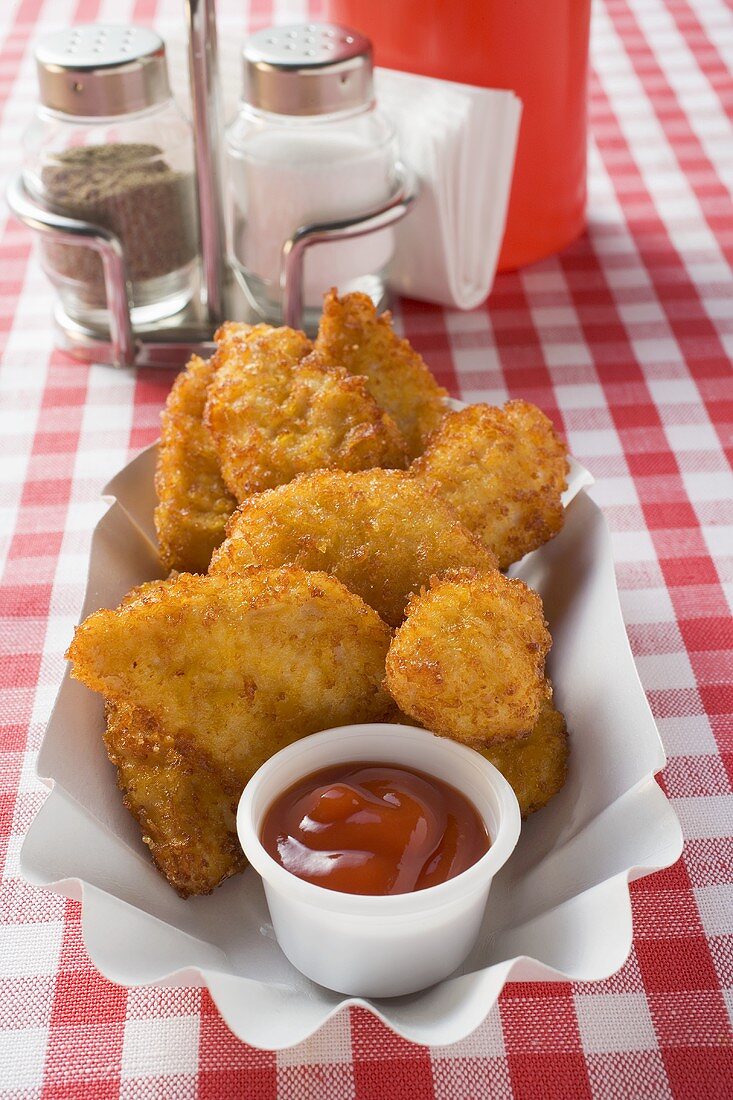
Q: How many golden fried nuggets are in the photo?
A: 9